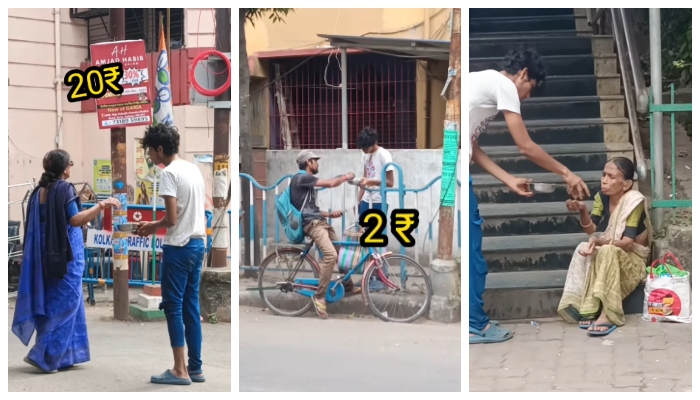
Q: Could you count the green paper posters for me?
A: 2